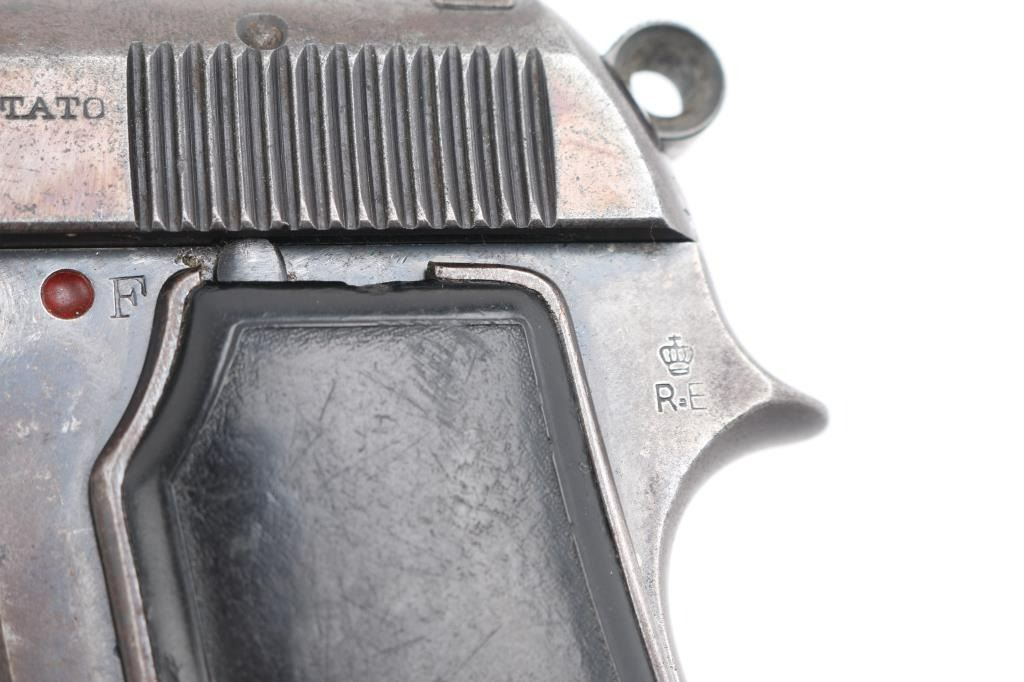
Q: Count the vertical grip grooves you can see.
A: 15